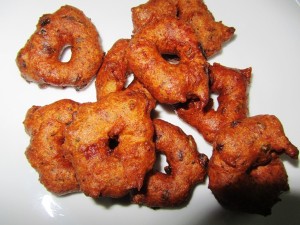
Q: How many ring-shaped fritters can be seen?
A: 9